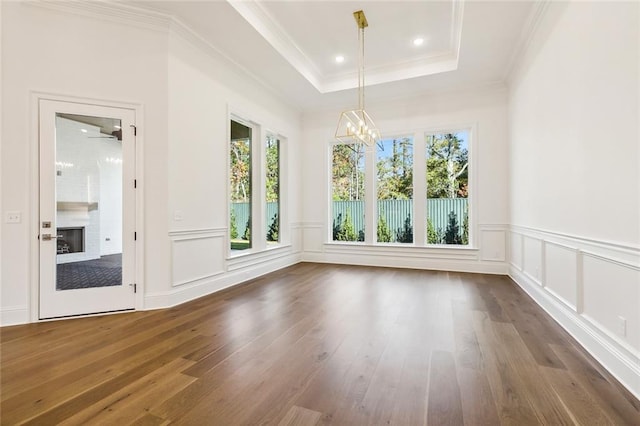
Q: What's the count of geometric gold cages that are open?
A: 1